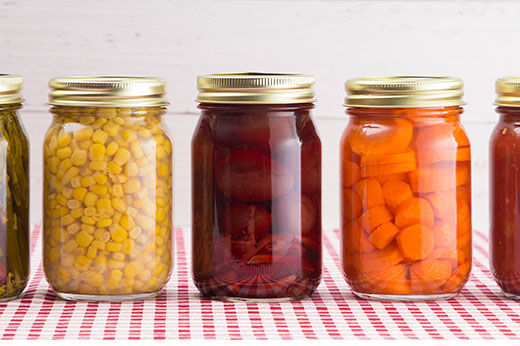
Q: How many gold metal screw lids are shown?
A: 5